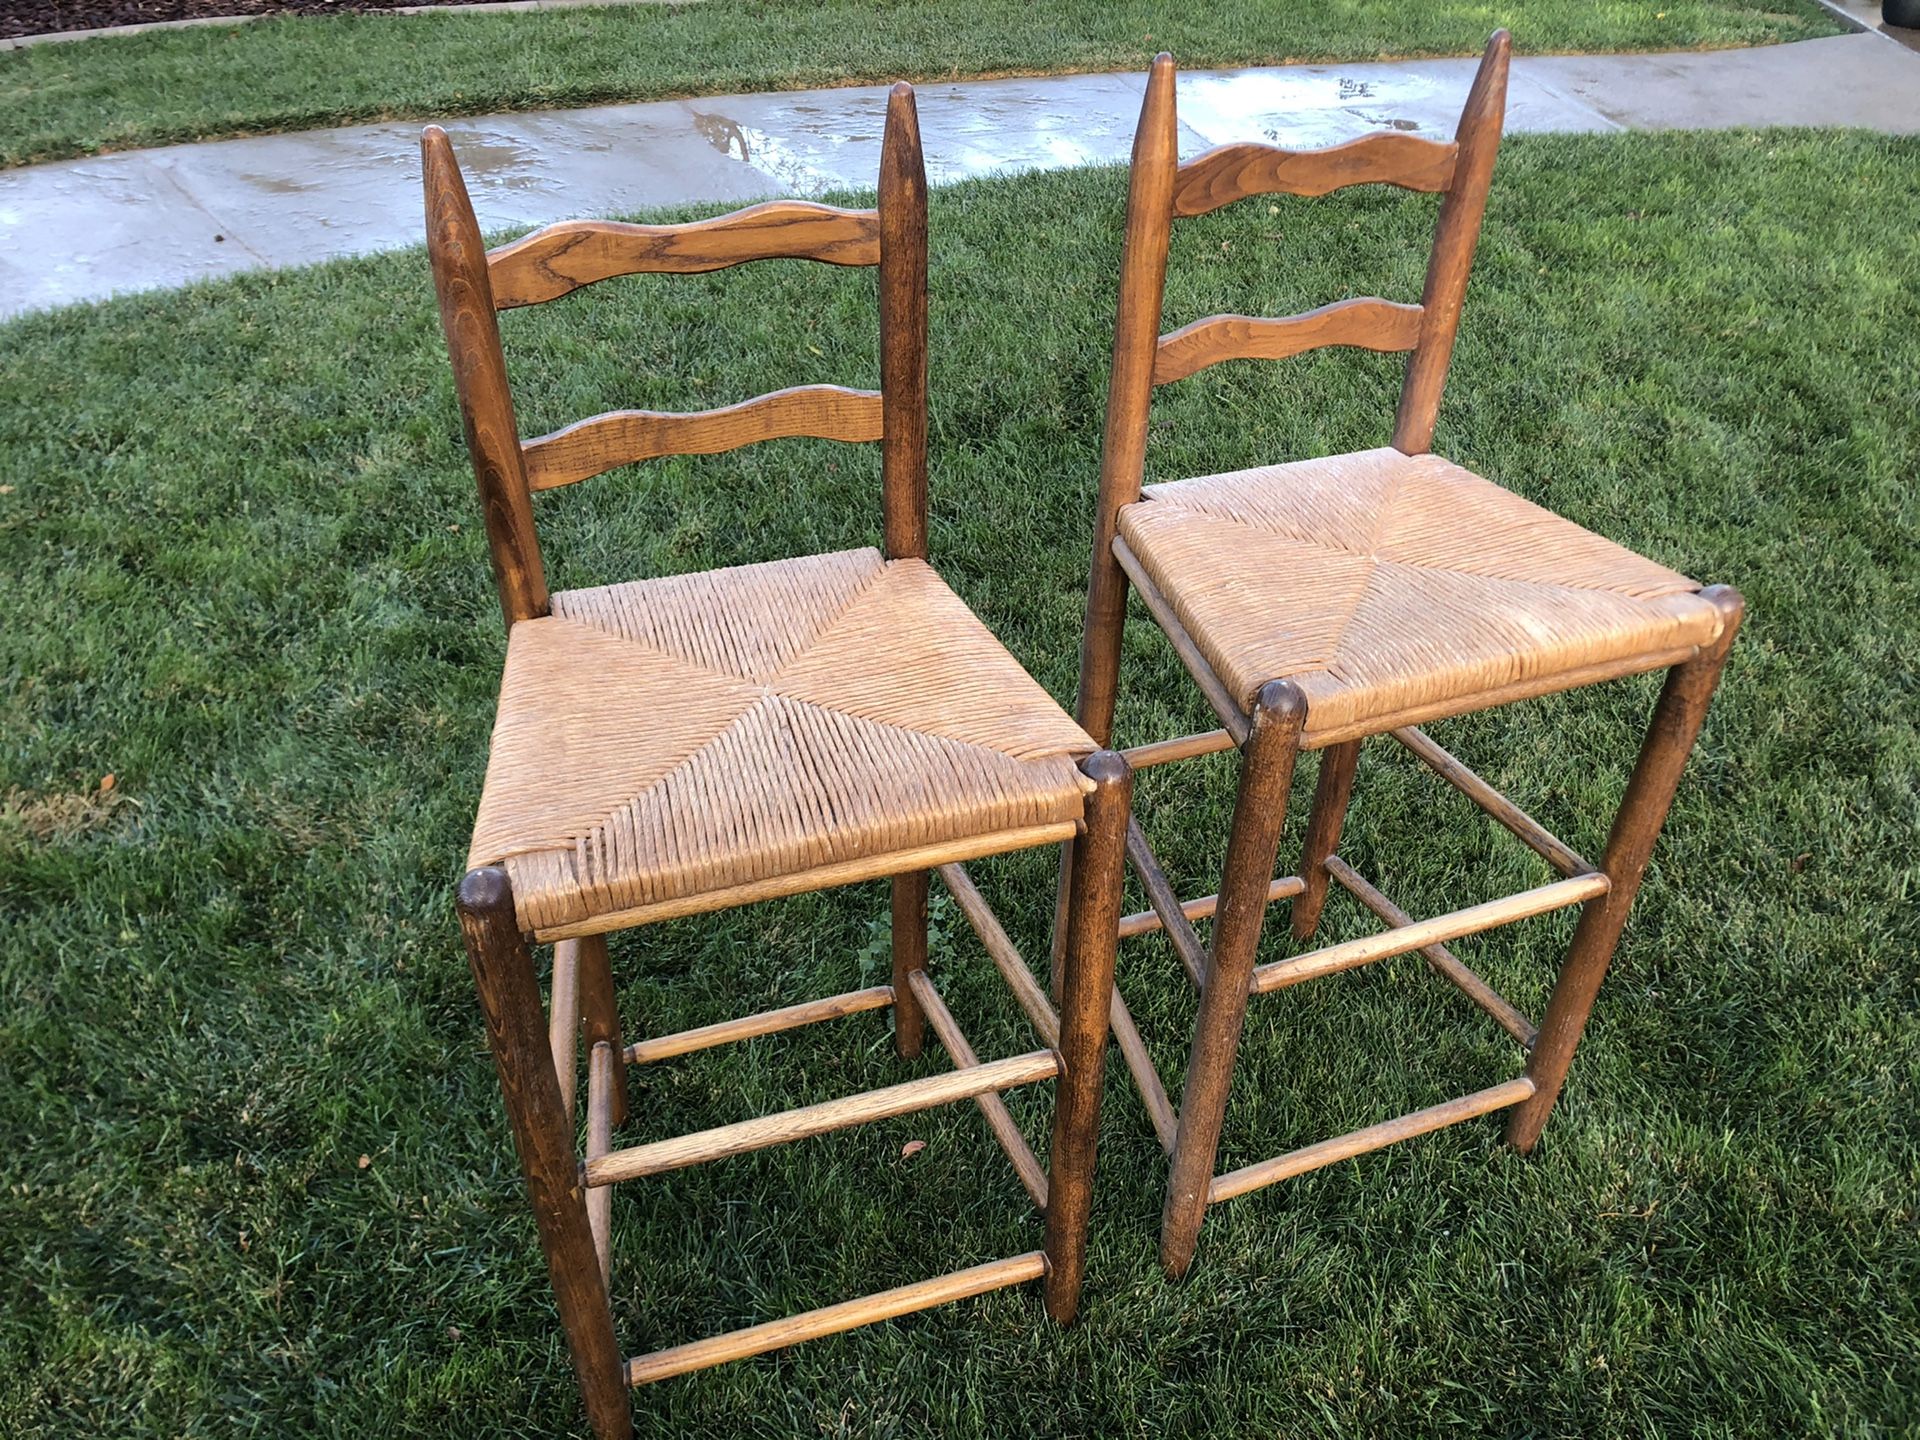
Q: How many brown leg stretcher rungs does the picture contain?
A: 15